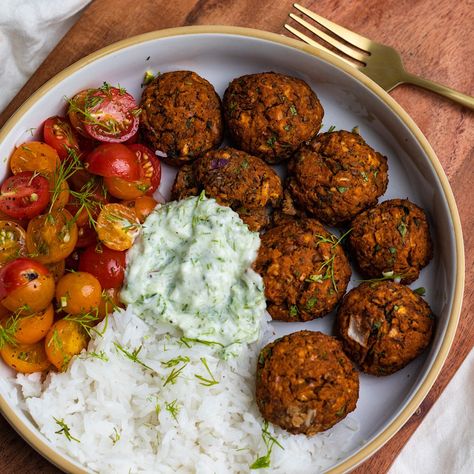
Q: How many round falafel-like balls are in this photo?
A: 8